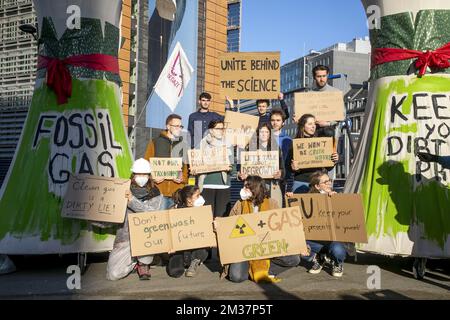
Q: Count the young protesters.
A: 12